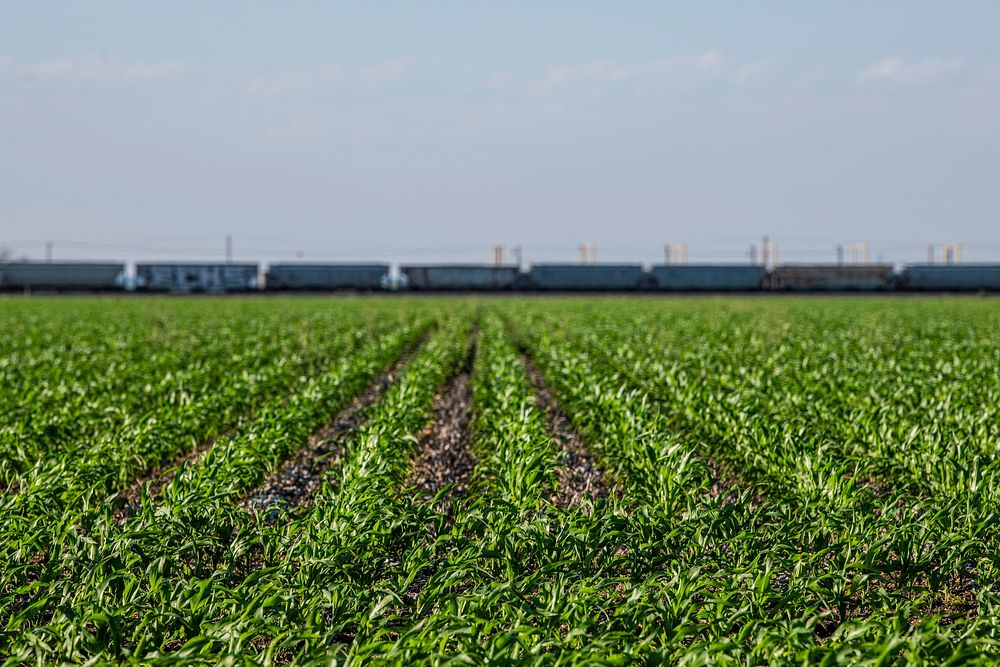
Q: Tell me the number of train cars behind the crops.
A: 8